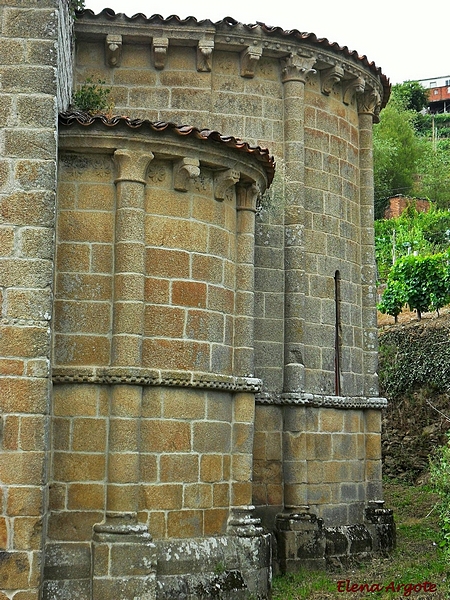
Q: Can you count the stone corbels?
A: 8